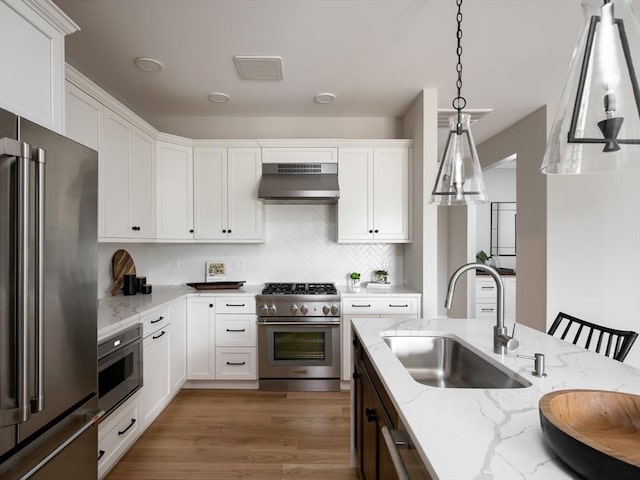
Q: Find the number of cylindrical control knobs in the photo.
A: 6